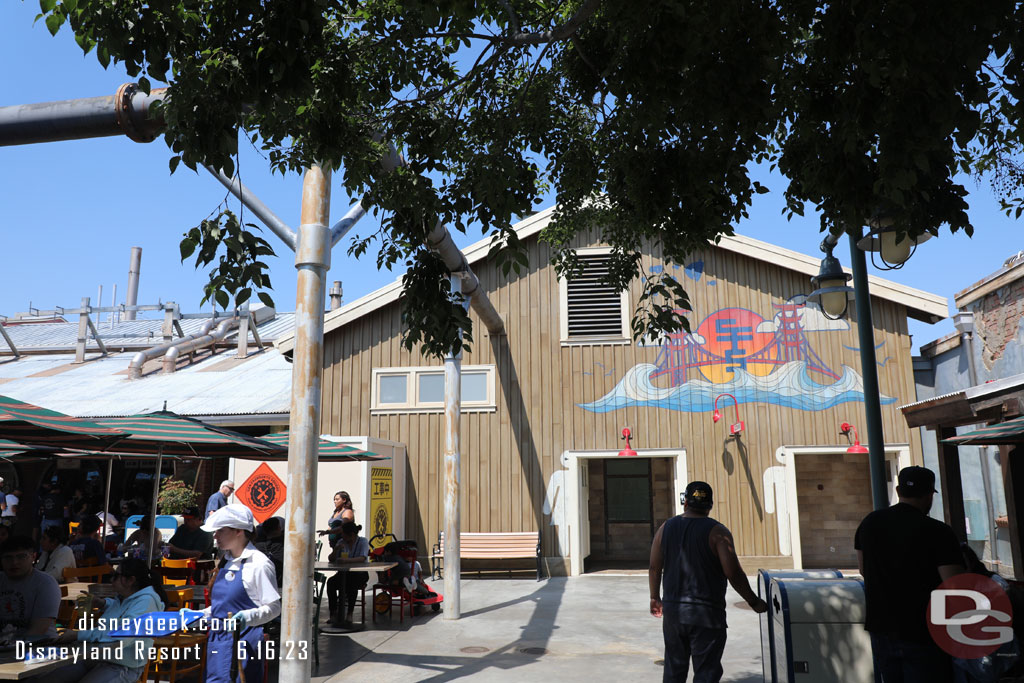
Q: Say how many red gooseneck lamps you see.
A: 3